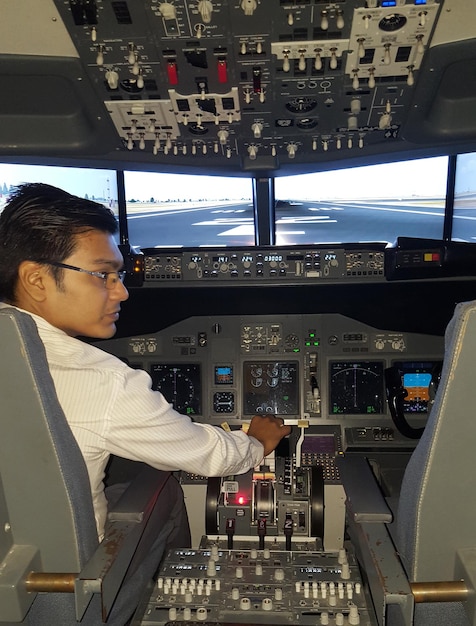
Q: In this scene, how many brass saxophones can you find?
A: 0